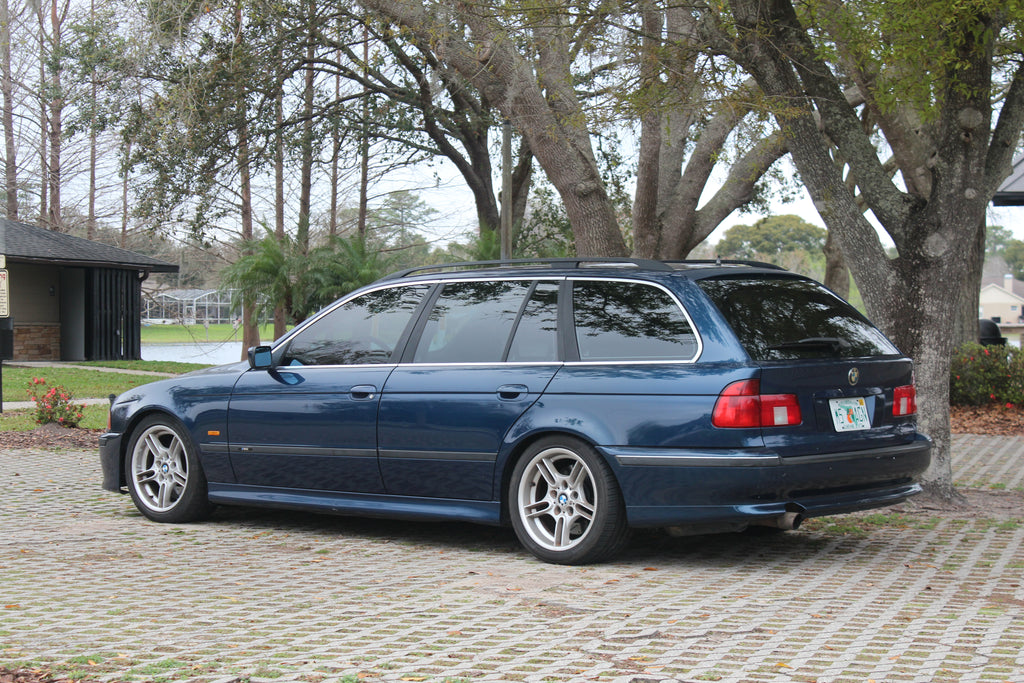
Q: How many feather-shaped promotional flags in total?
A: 0